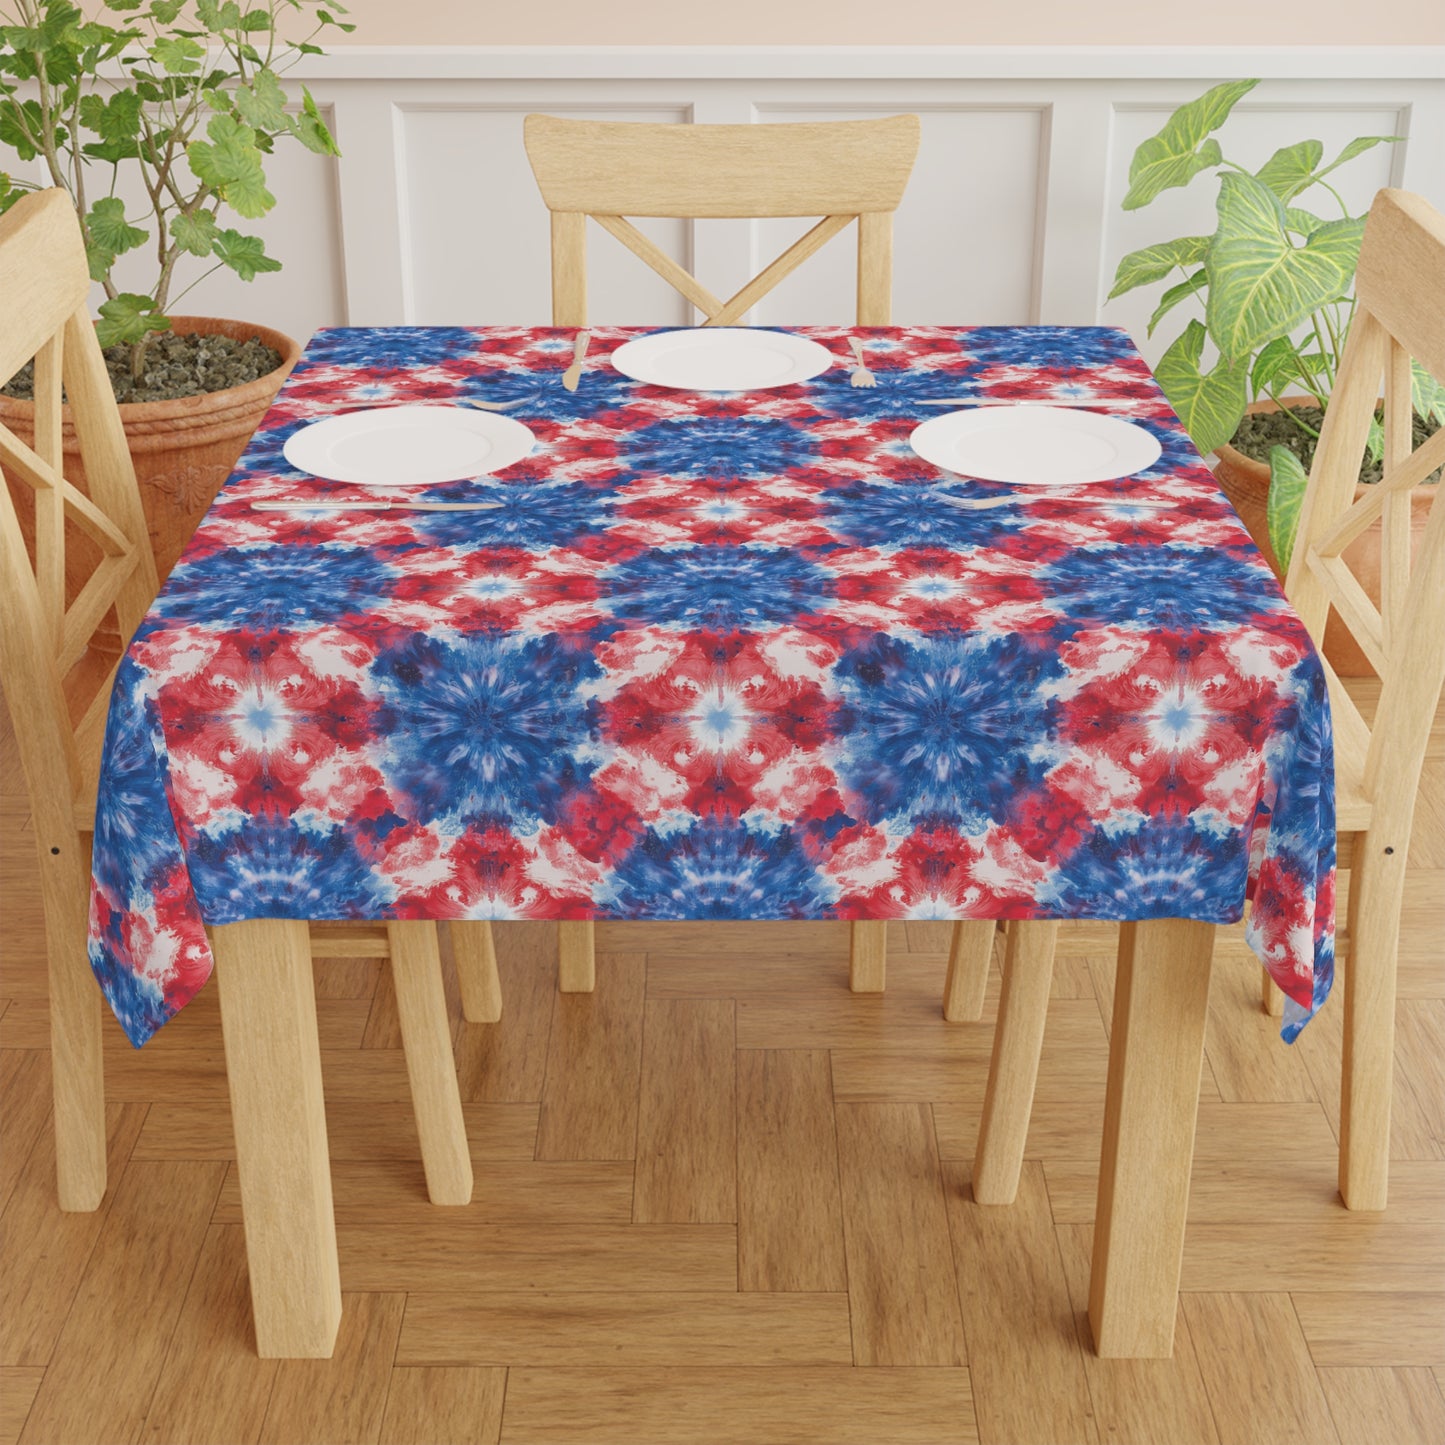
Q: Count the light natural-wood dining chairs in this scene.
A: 3